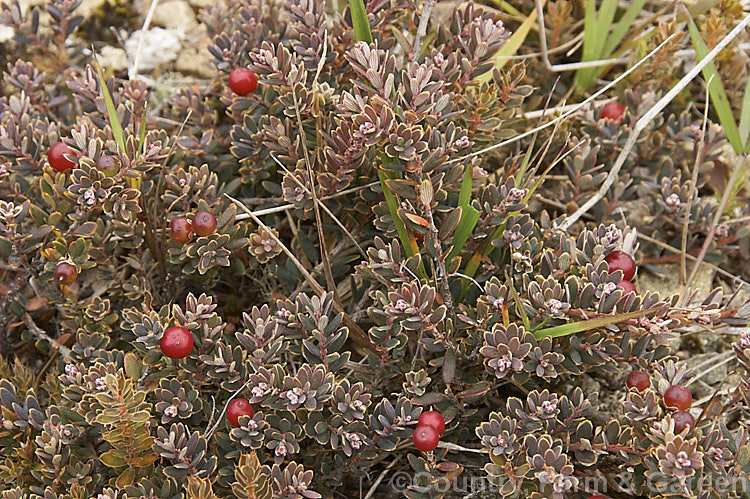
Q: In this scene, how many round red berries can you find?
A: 15